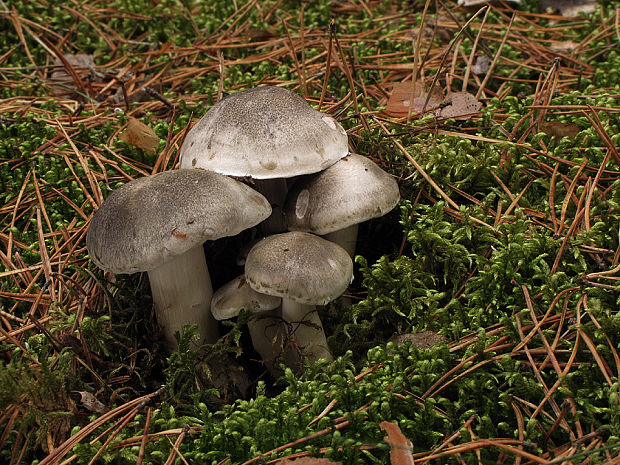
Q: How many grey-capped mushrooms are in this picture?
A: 5